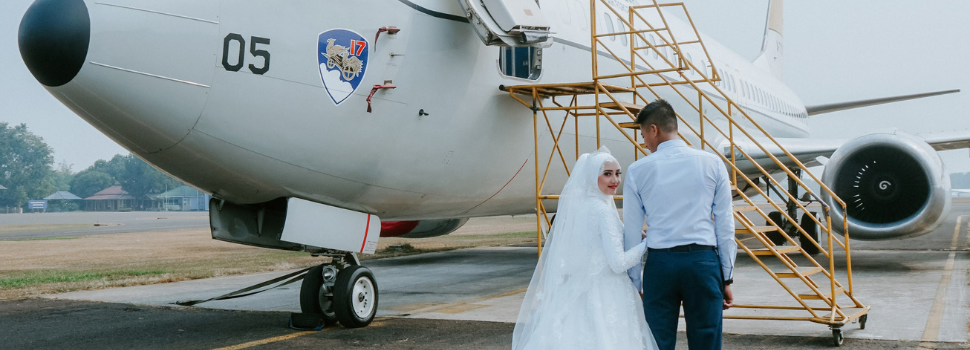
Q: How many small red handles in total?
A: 2